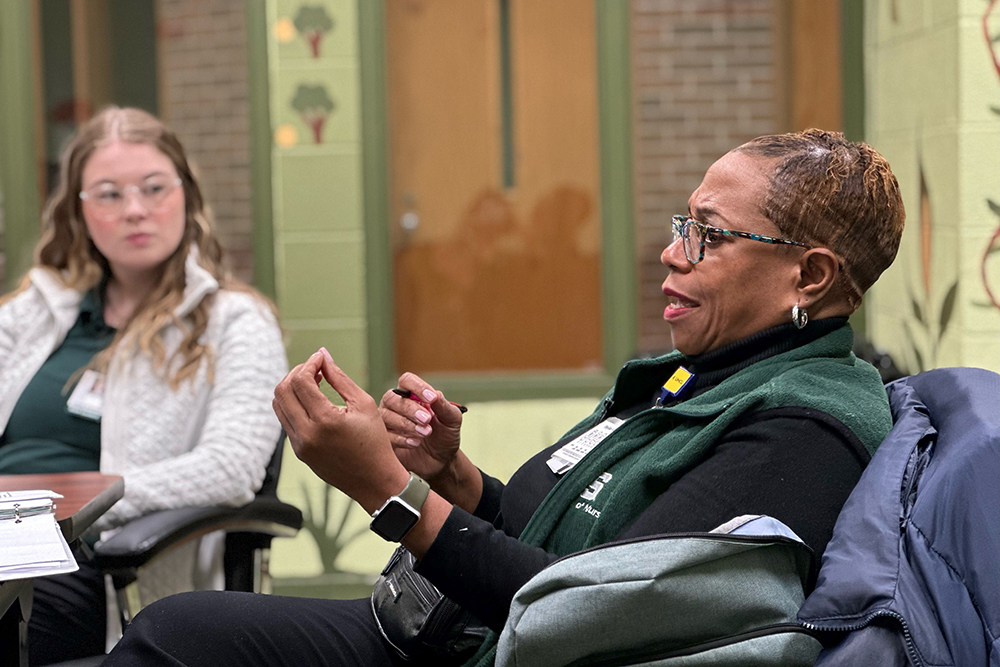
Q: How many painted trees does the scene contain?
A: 2